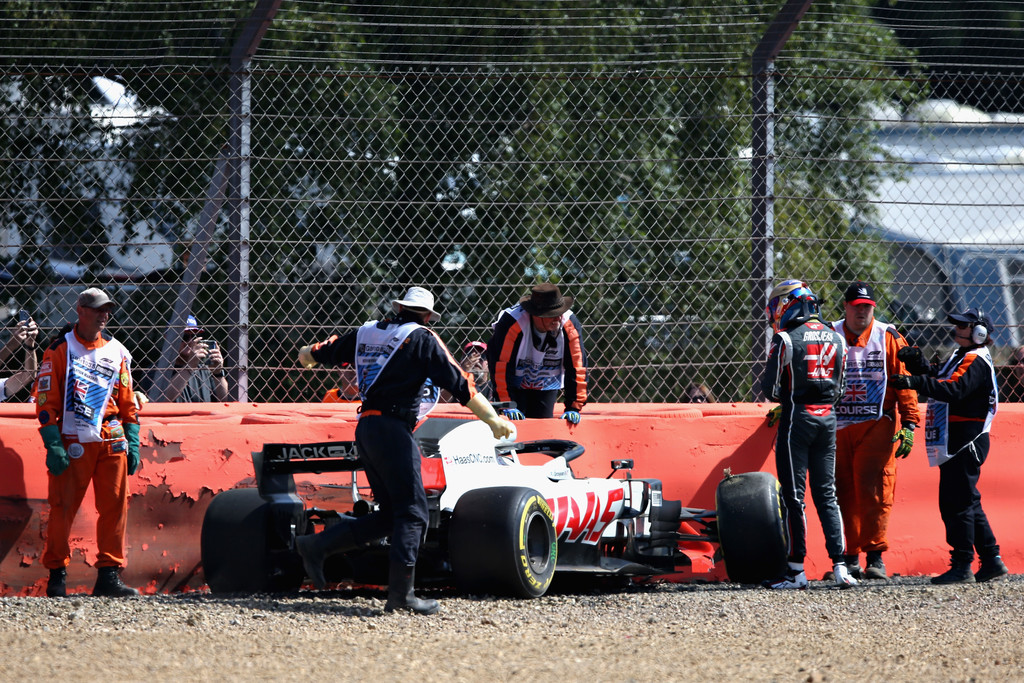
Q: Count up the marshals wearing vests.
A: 5